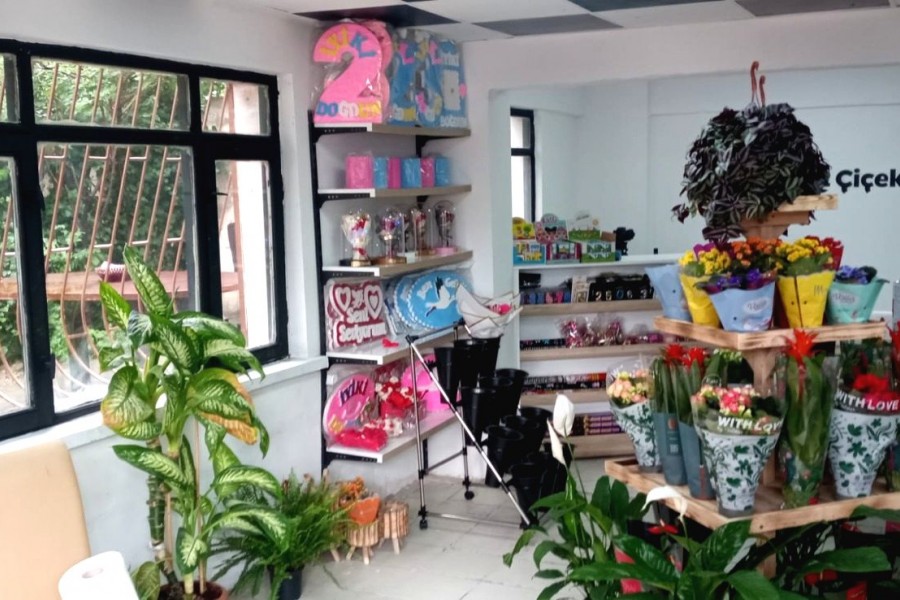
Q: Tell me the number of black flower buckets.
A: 12